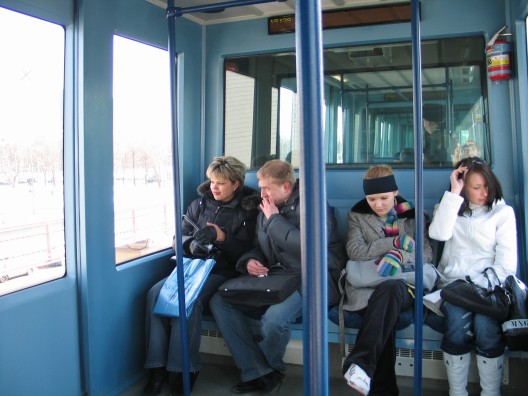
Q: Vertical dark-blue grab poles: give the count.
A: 3